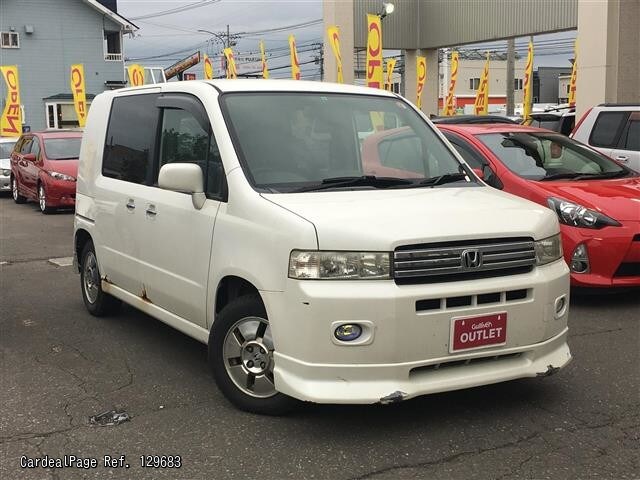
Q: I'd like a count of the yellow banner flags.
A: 15